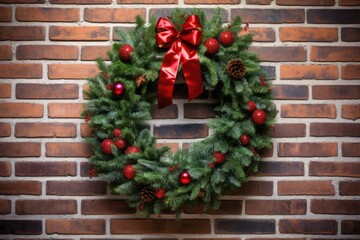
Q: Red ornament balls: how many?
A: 15